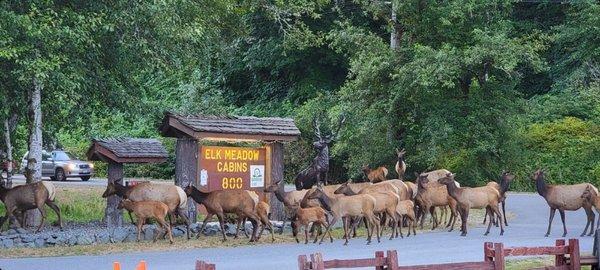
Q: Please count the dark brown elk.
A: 1